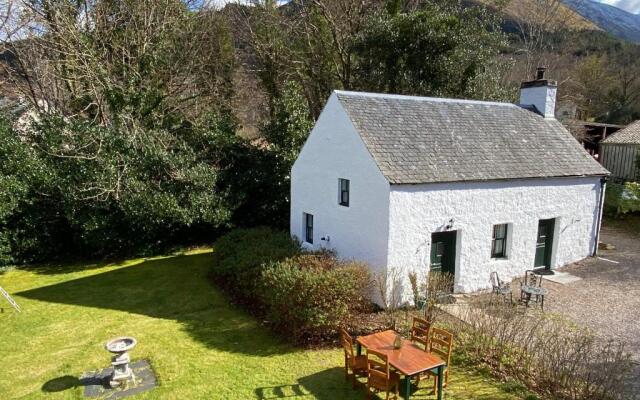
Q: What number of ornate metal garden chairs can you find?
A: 2